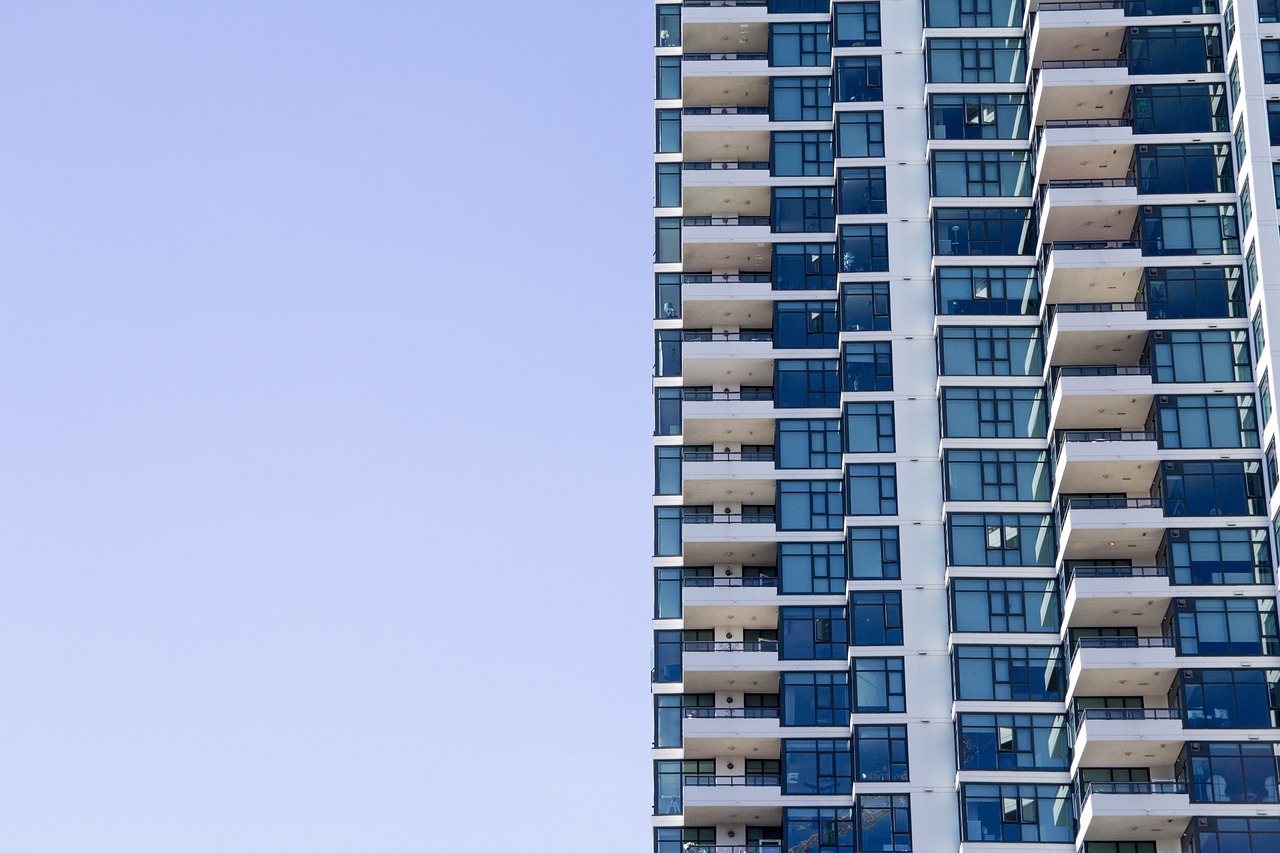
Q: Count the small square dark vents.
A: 13